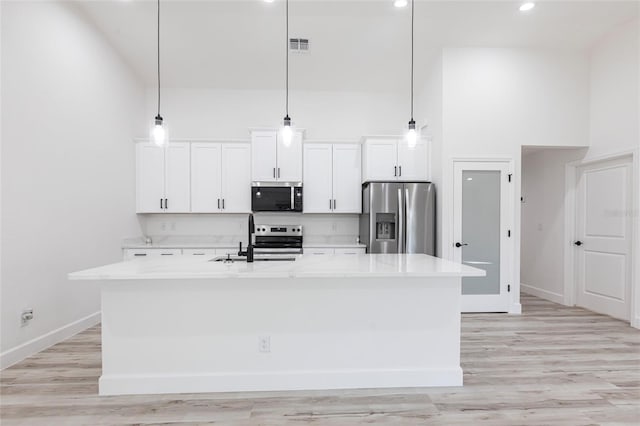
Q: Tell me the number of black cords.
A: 3